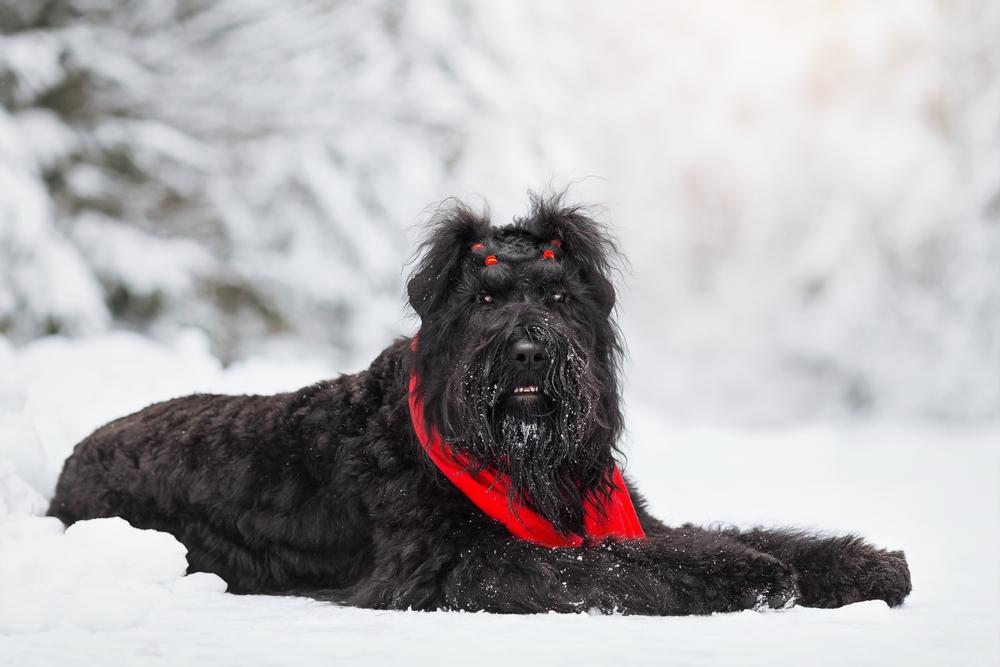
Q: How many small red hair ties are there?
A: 4